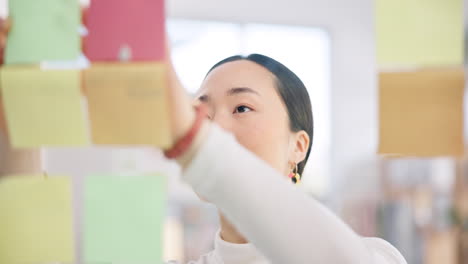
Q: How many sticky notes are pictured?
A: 8